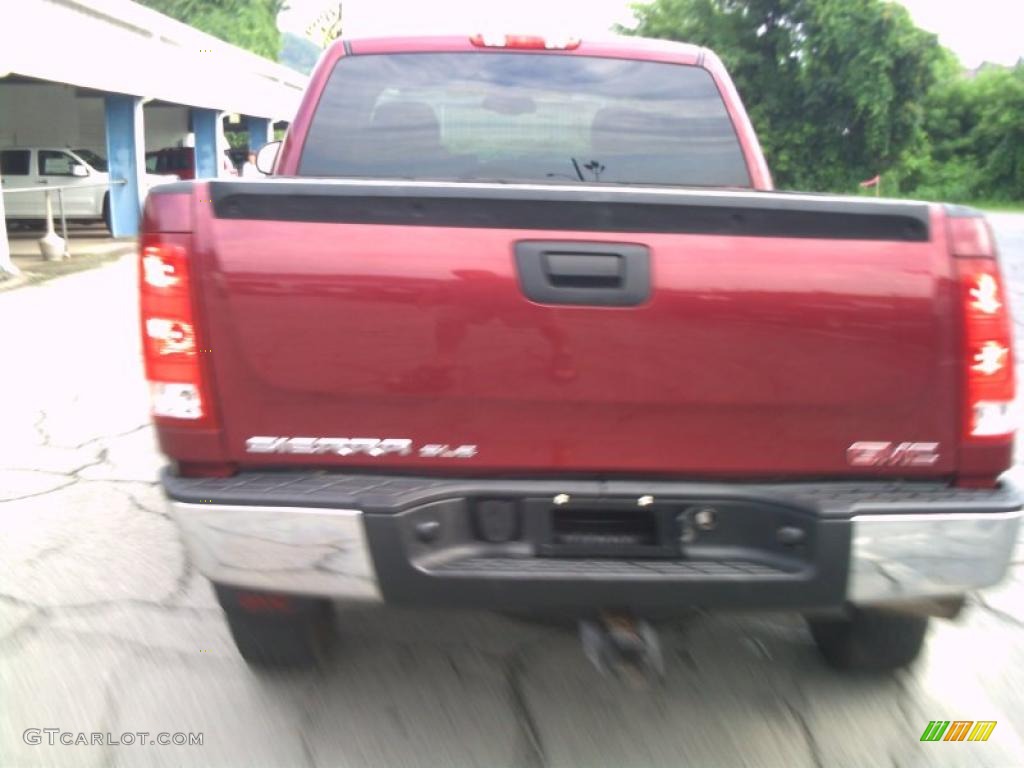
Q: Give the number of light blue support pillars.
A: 3